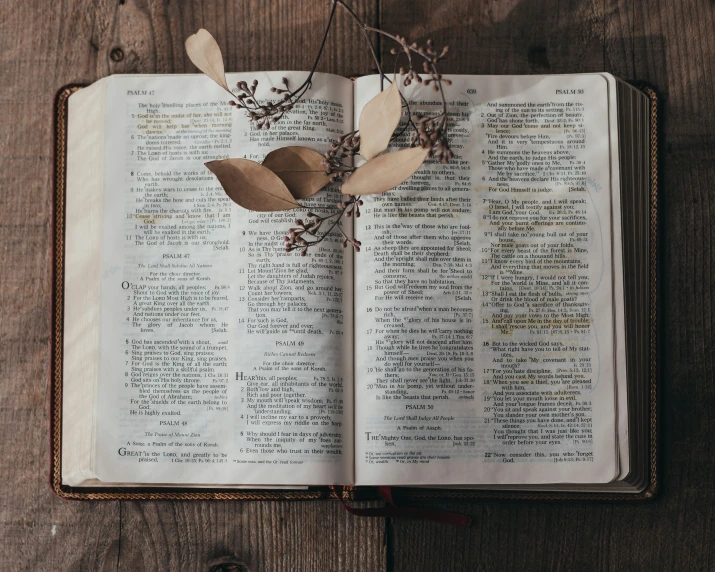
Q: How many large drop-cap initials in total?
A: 4